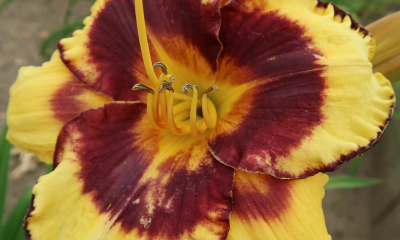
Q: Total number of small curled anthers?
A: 6